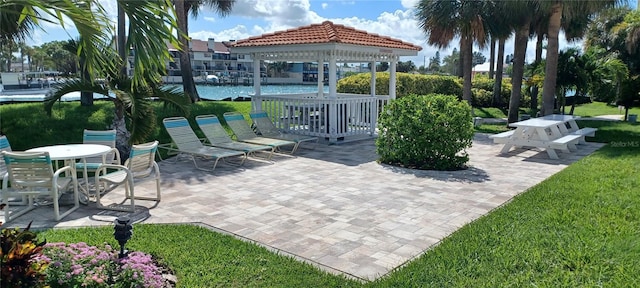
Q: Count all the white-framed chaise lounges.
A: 4